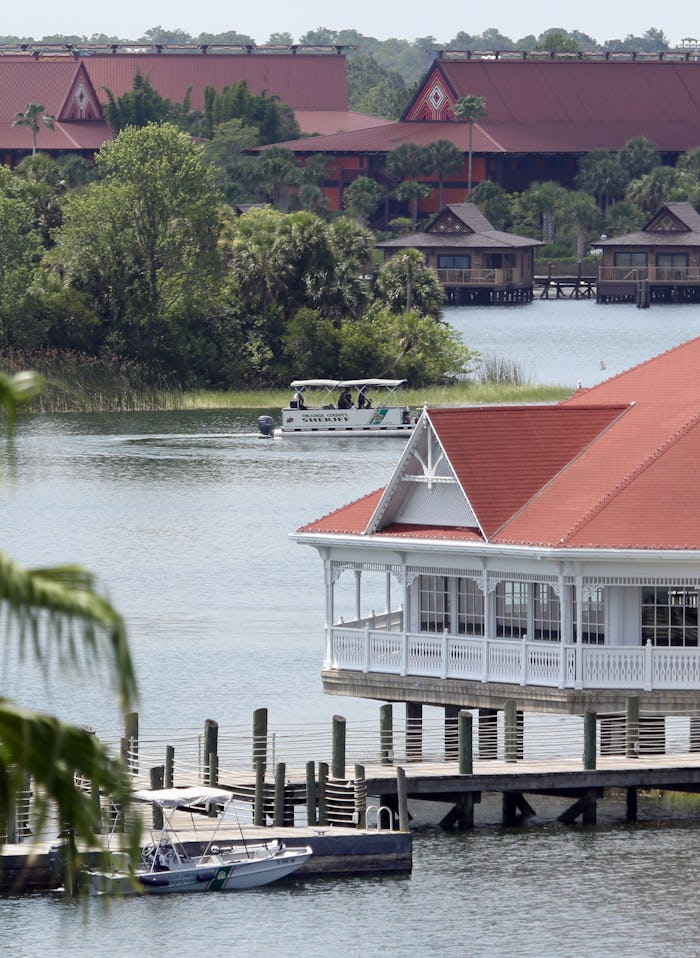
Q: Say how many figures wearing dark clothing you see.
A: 2